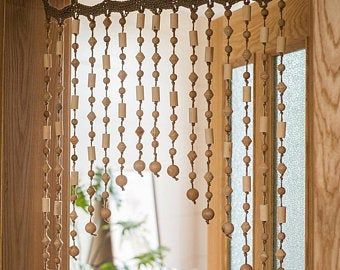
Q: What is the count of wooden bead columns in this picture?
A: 15